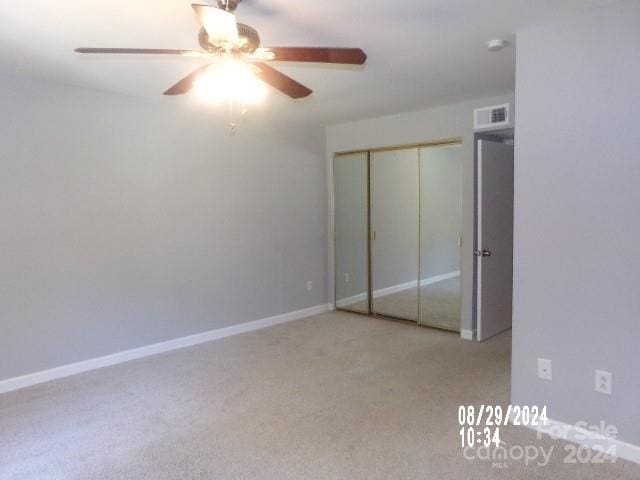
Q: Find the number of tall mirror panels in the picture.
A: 3